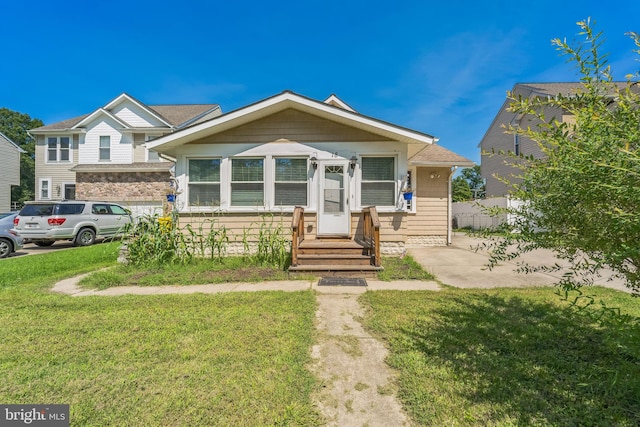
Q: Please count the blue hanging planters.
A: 2